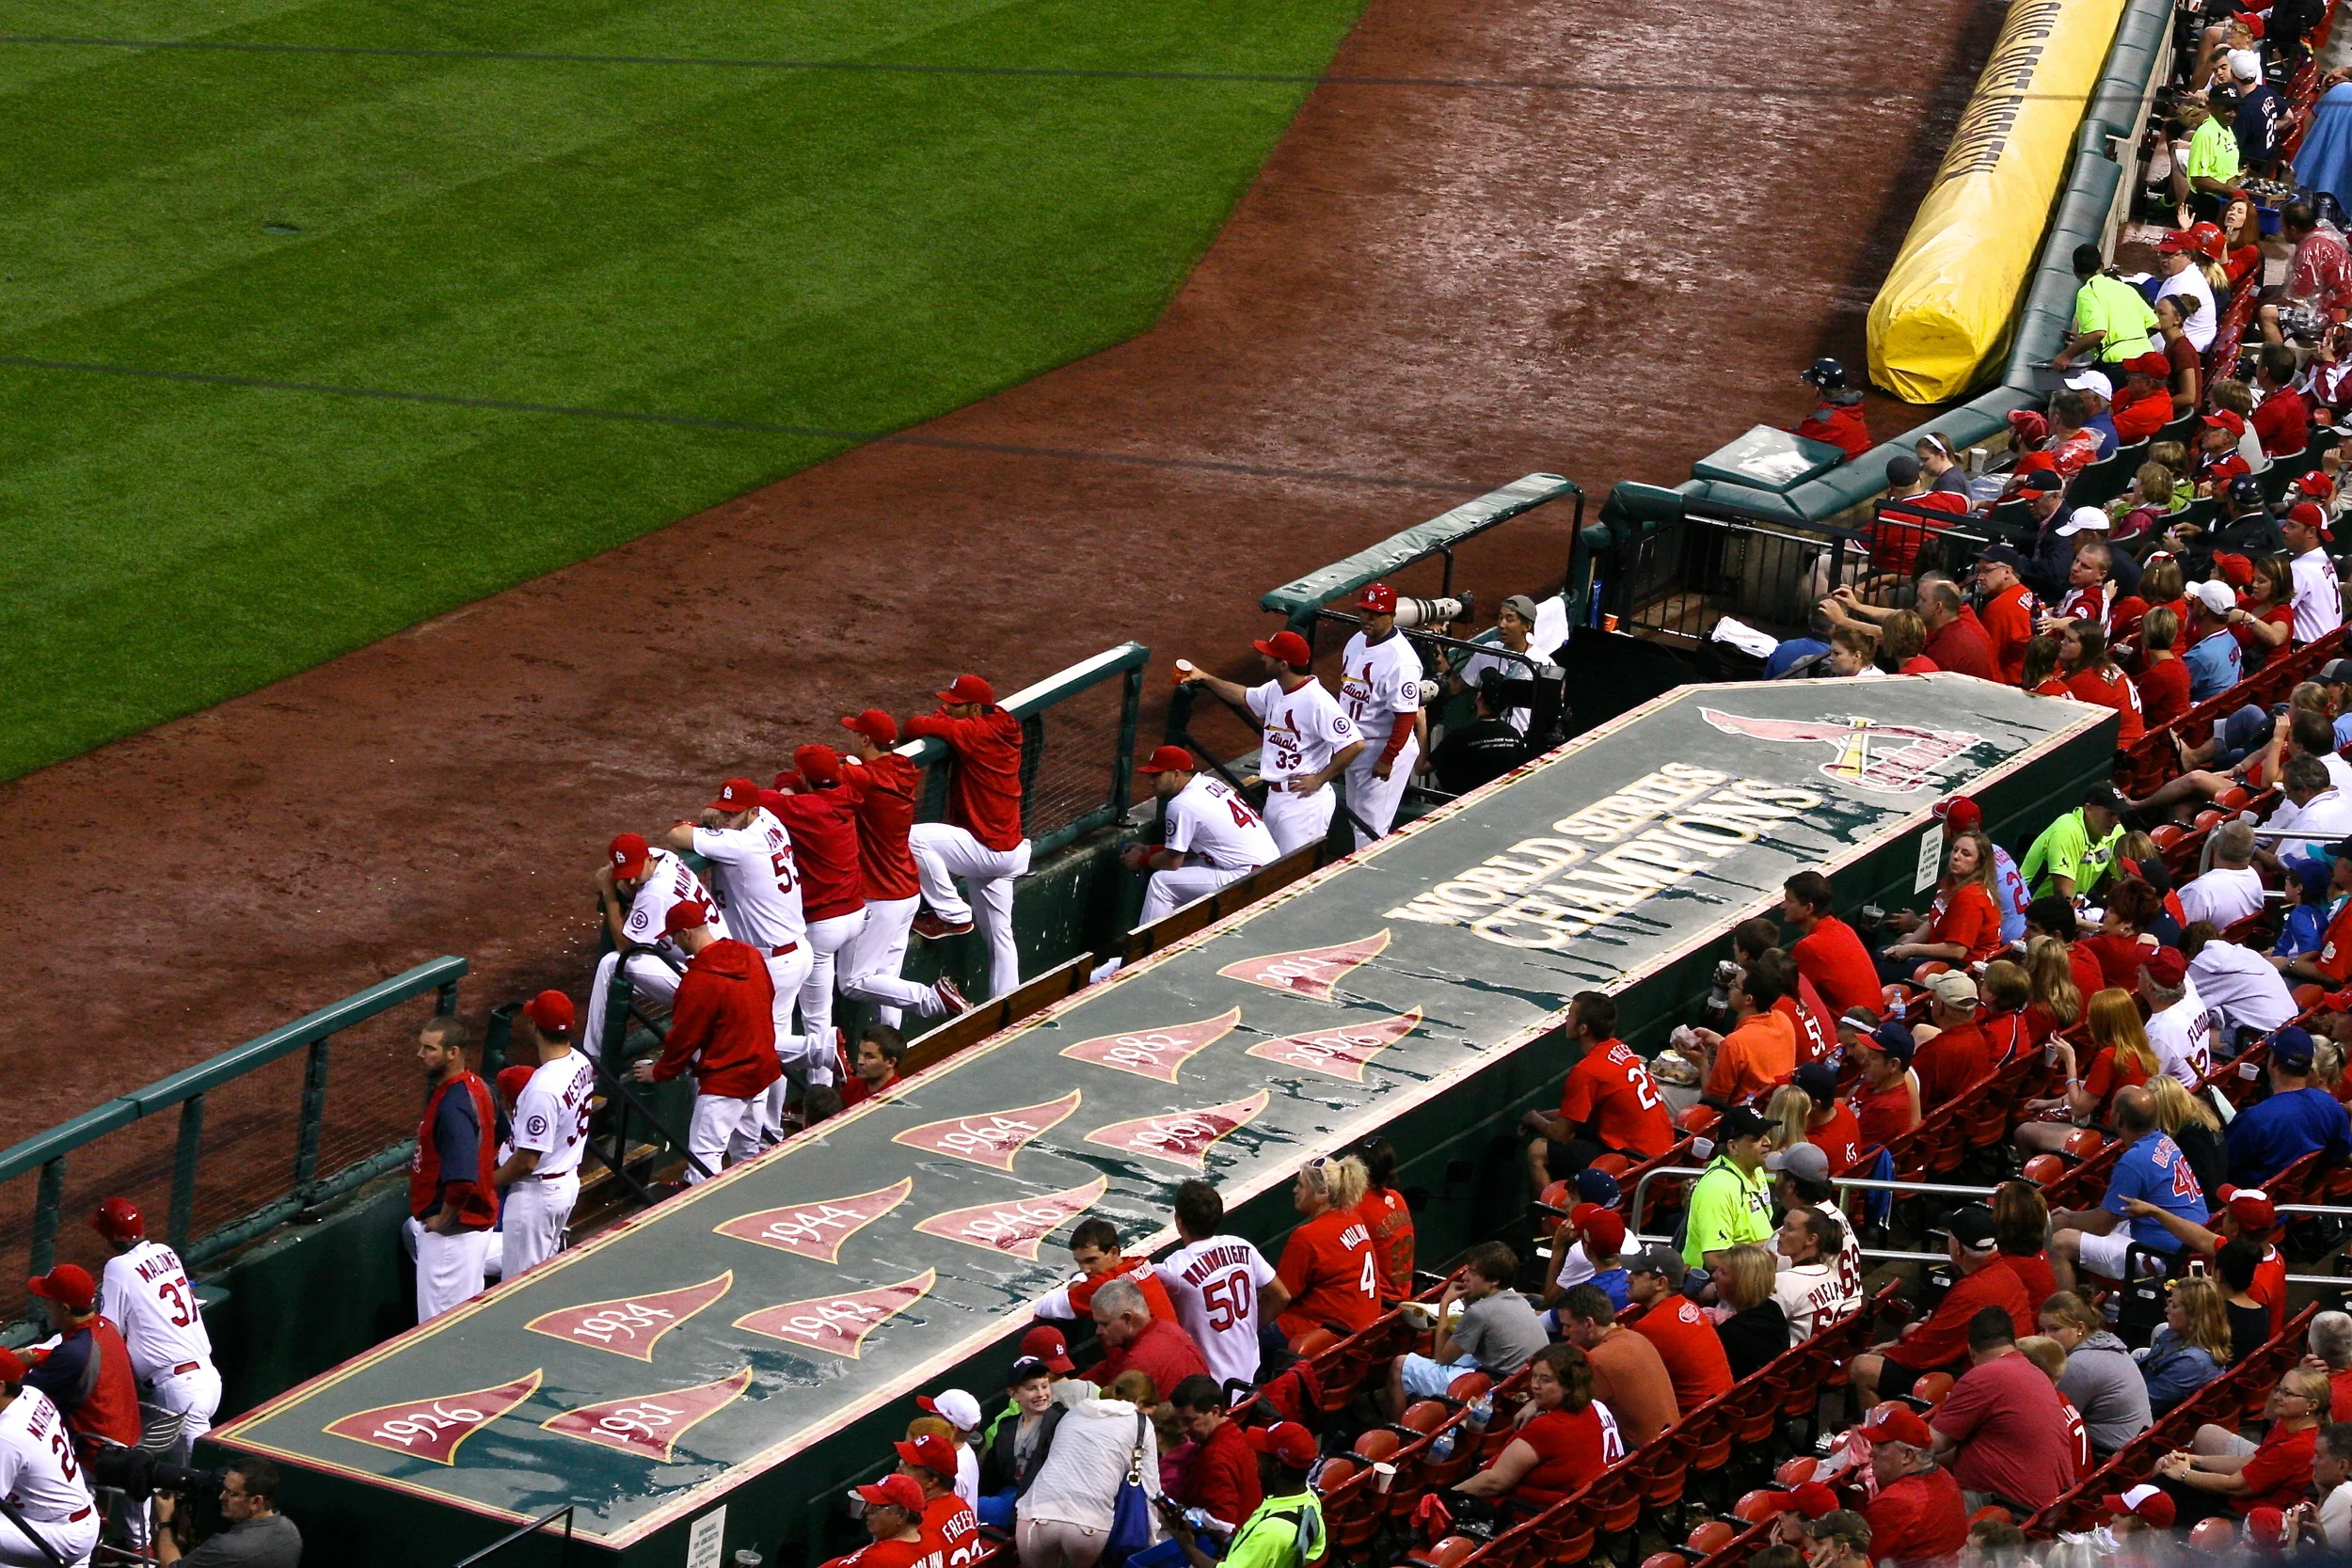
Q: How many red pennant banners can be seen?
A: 11